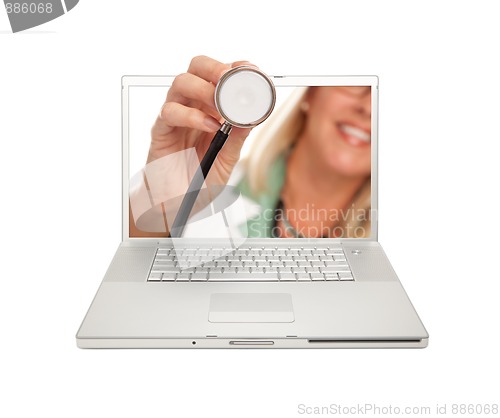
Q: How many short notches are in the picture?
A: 2